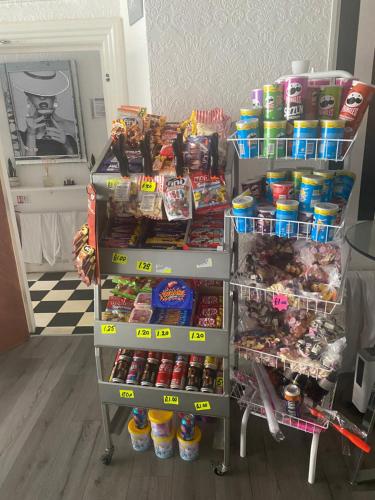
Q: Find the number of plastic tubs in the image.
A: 4